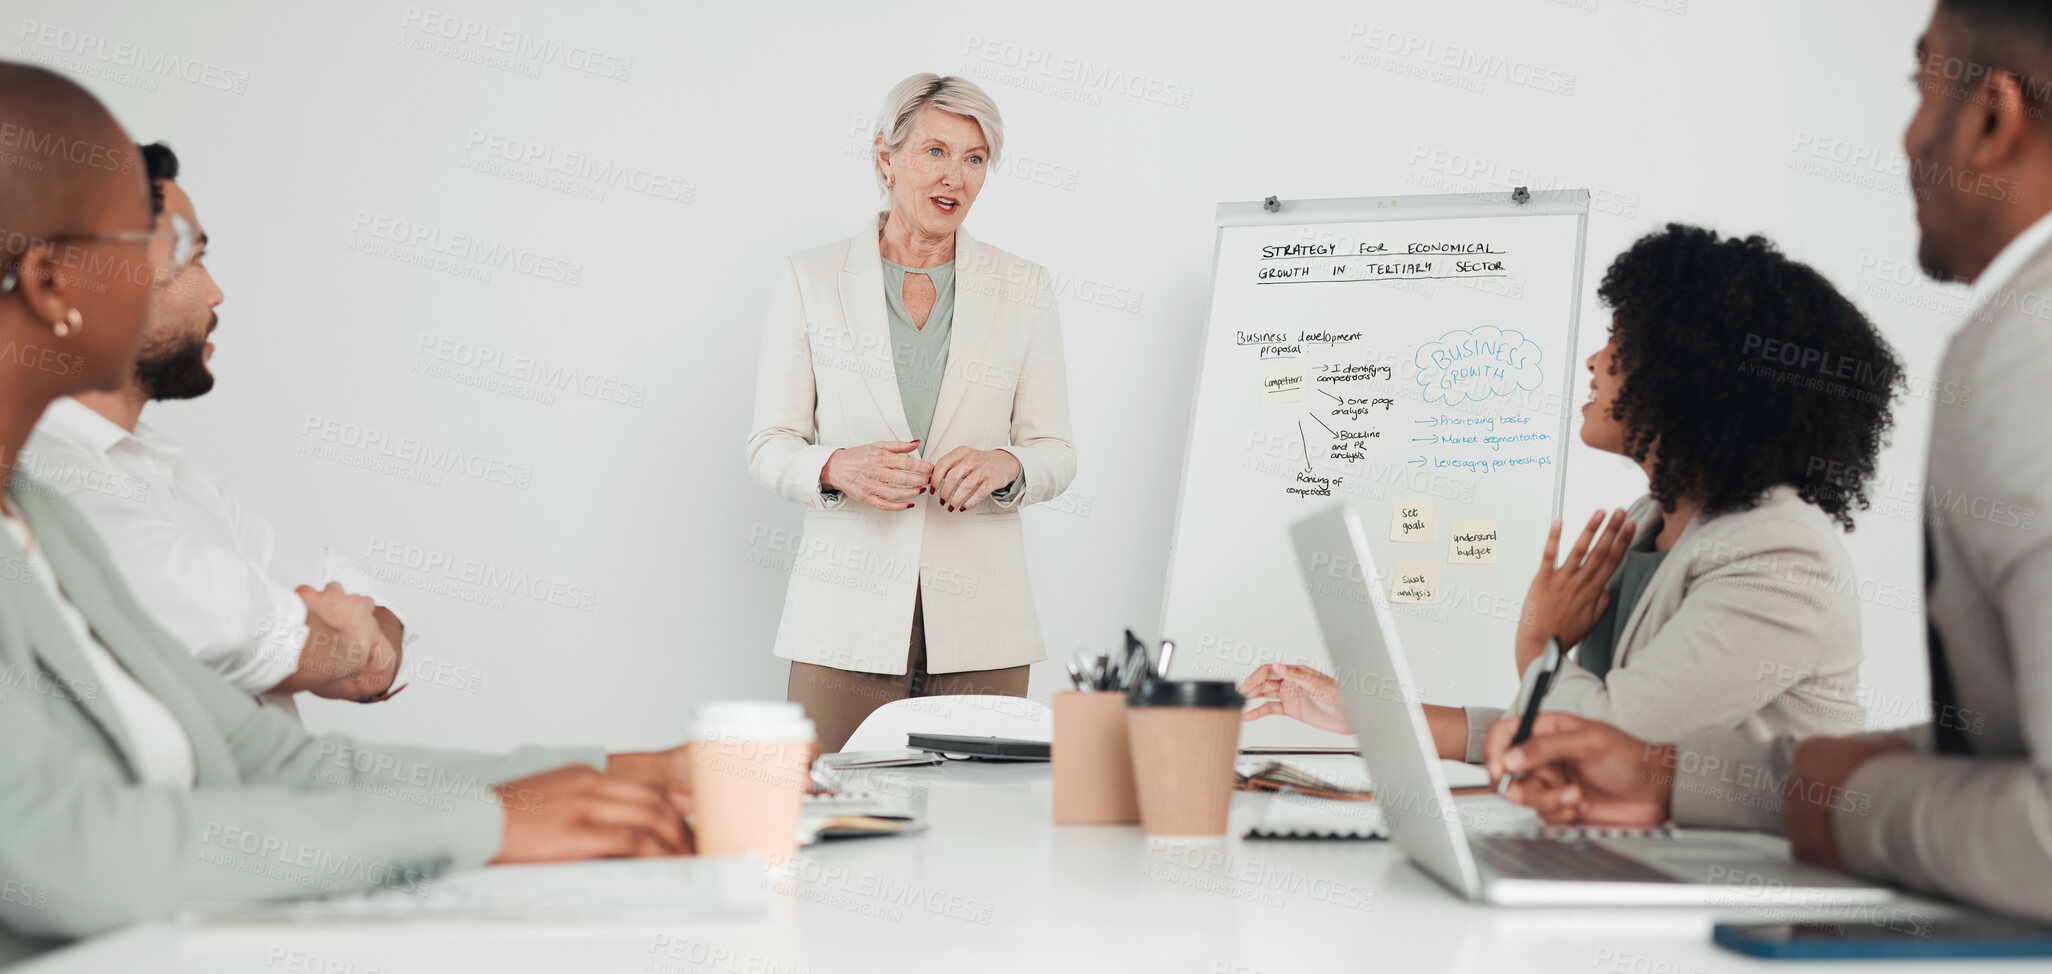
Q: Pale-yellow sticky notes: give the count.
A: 4